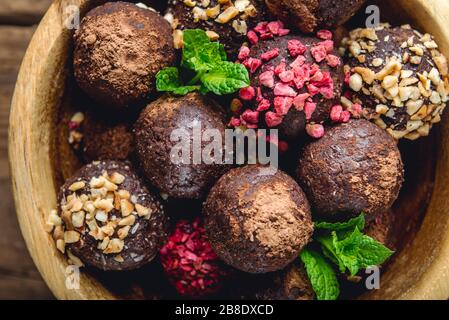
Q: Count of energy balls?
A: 13